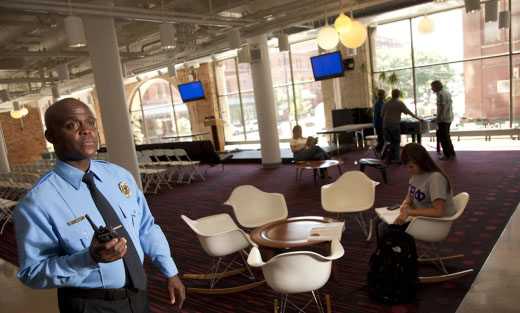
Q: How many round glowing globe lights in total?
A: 6